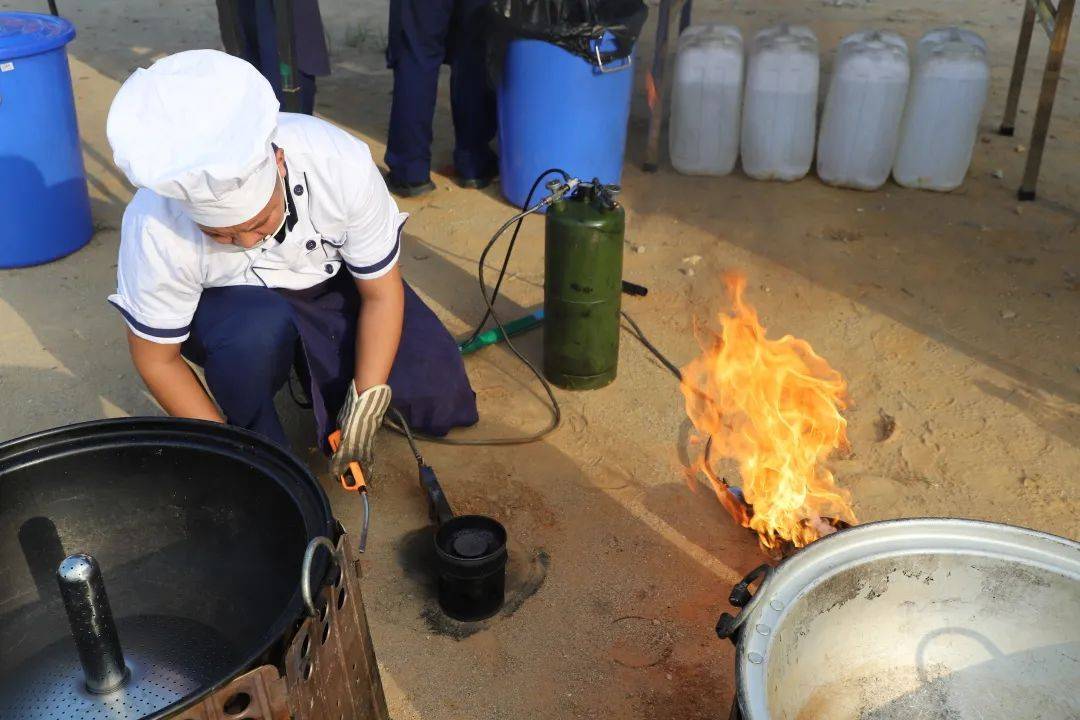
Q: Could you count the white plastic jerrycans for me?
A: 4